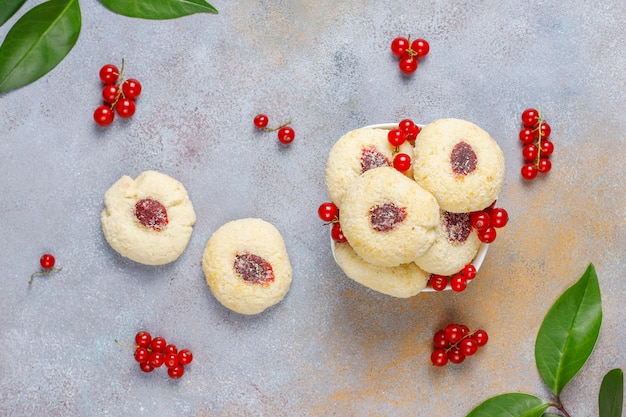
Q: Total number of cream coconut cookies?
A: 7